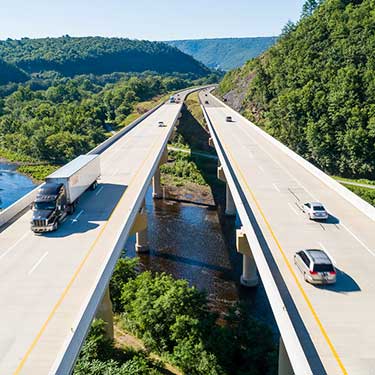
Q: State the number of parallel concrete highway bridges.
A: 2